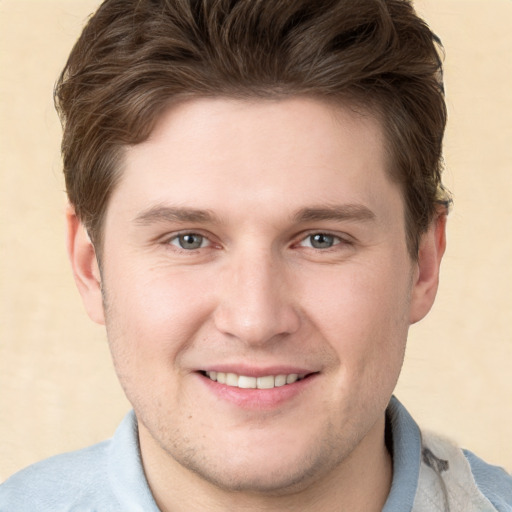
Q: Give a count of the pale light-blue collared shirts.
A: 1